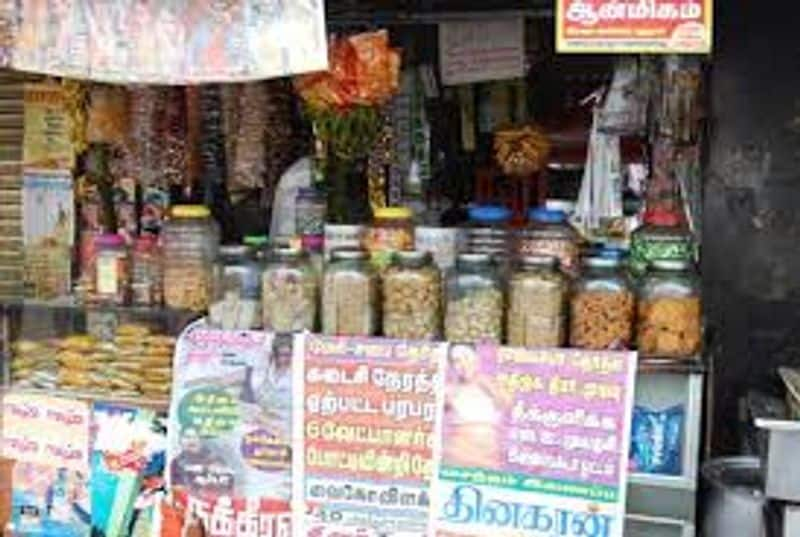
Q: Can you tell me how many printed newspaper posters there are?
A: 3